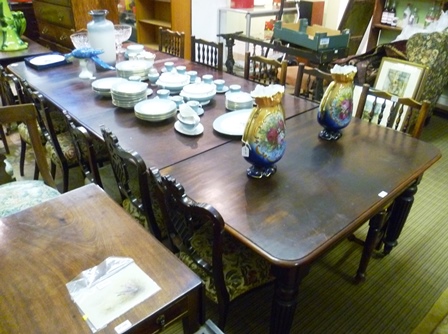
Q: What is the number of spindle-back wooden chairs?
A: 5